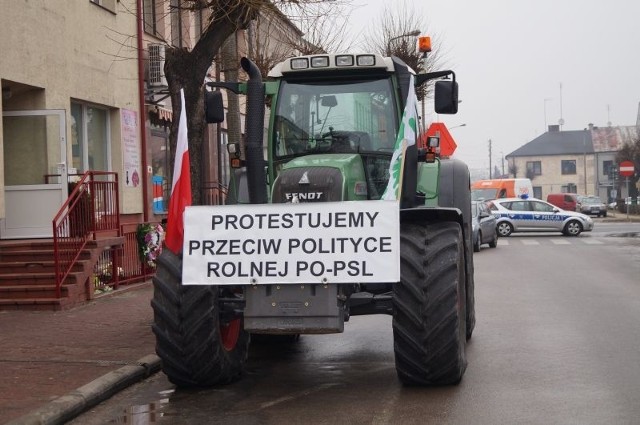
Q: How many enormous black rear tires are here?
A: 2